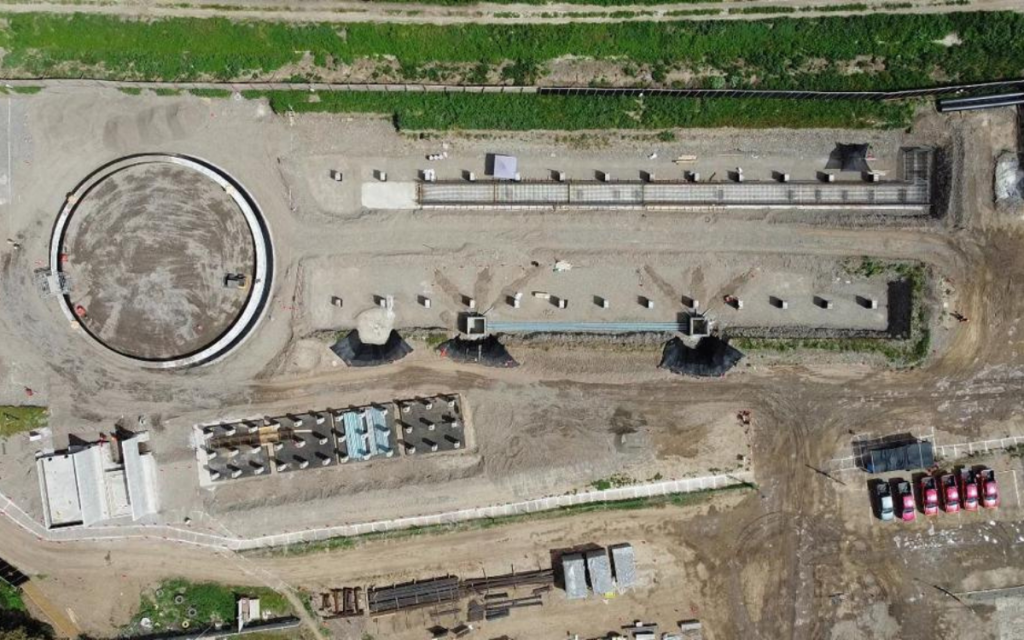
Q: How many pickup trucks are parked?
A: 6